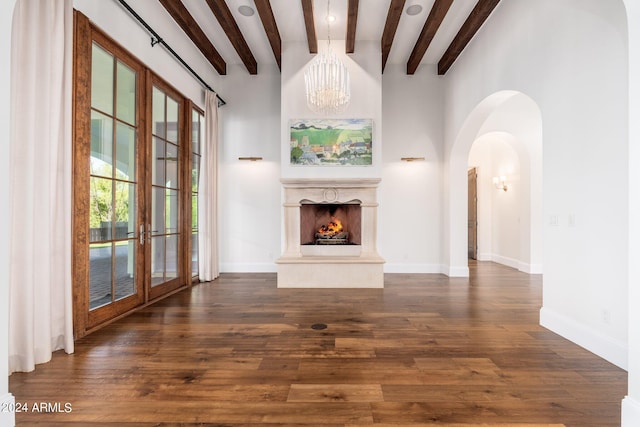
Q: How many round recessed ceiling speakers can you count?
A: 2